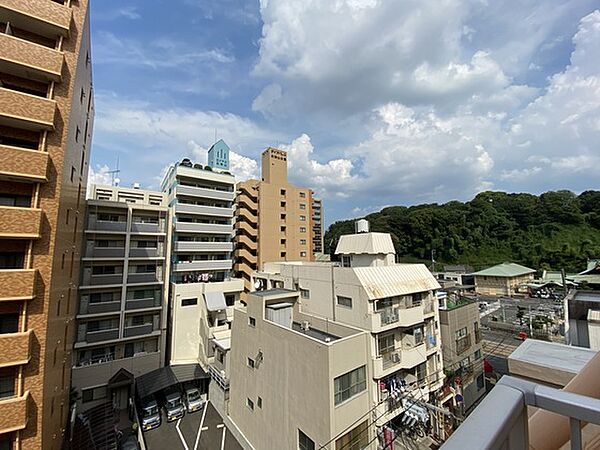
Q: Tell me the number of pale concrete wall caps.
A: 1